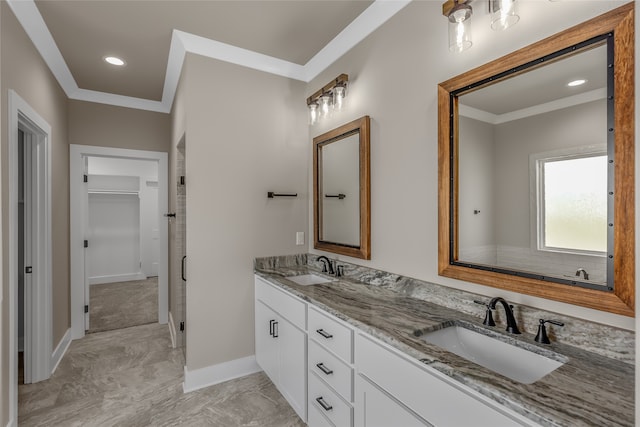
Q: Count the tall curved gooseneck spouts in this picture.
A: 2